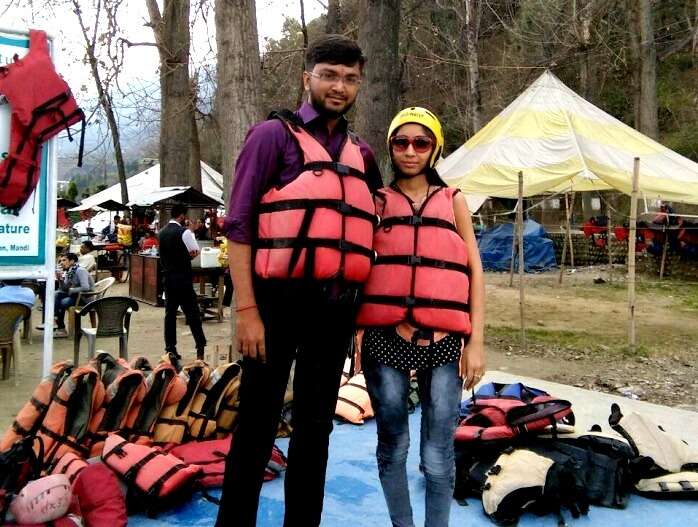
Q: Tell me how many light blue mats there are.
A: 1